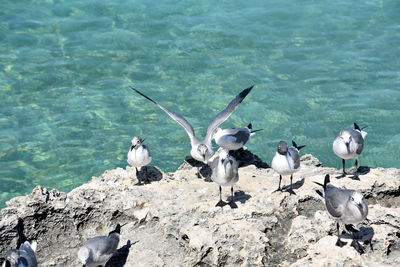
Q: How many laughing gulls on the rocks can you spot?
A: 9